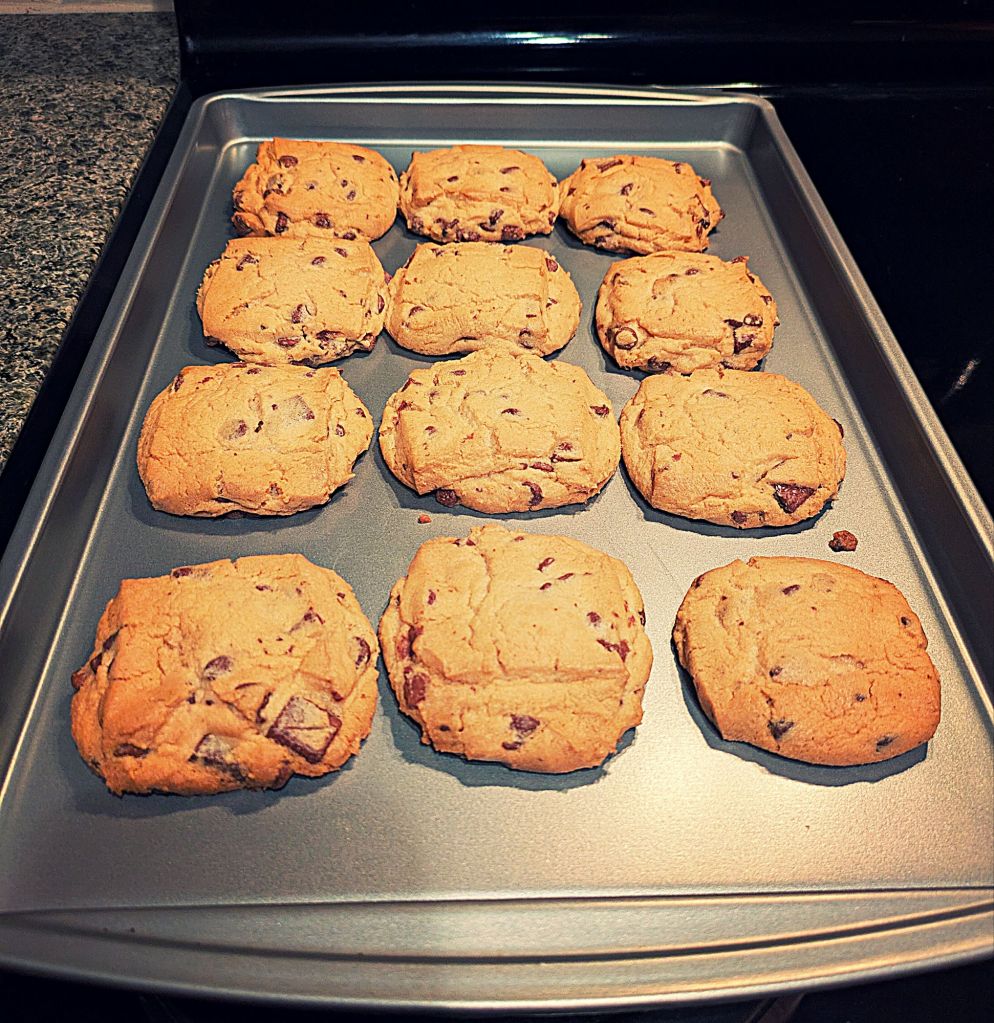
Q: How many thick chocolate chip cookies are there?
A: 12